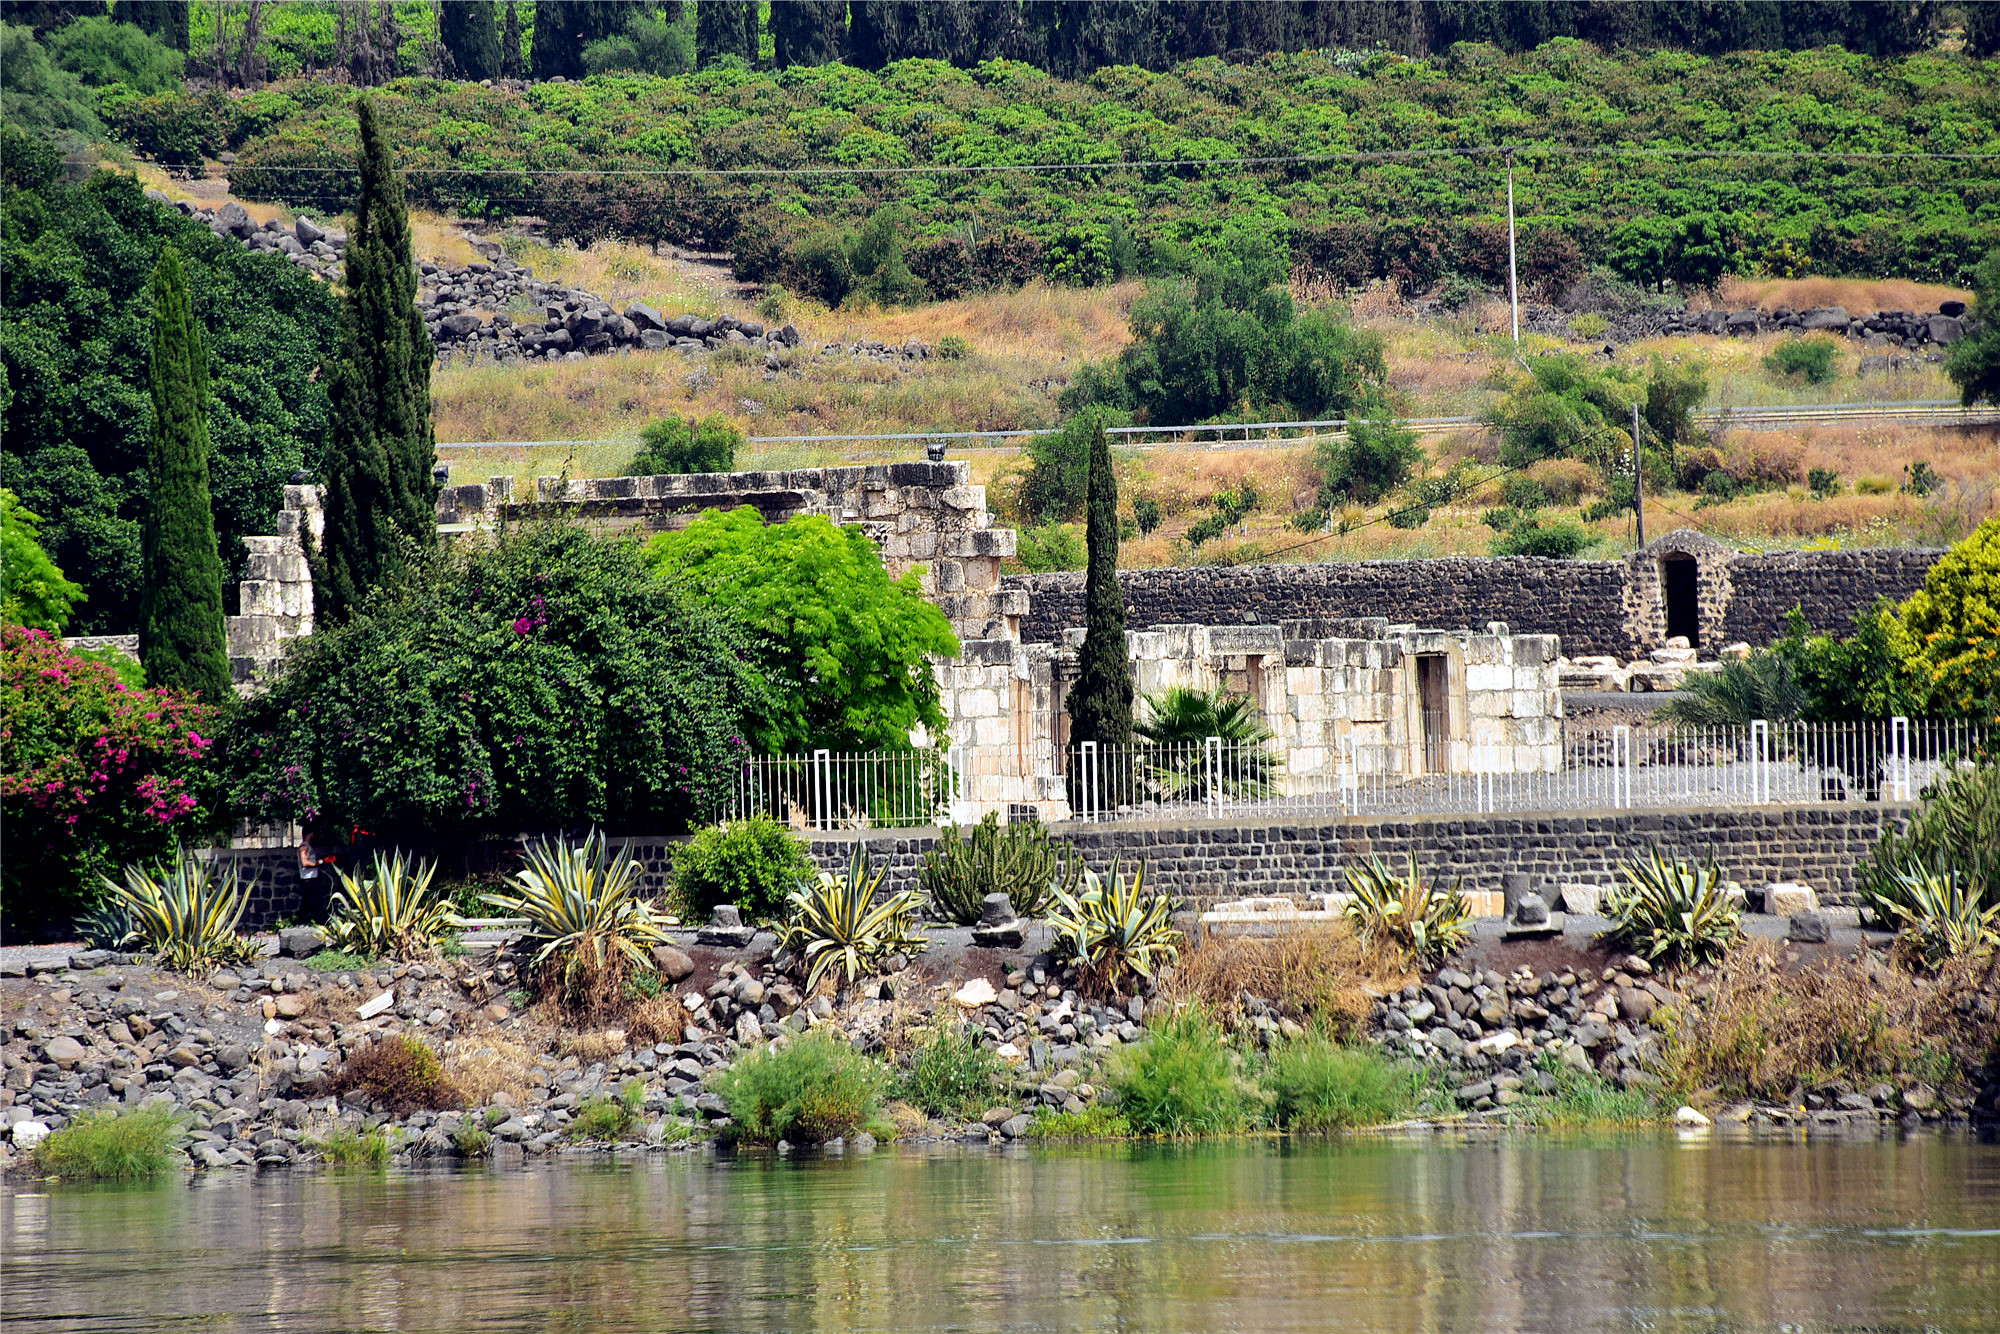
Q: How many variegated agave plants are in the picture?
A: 8